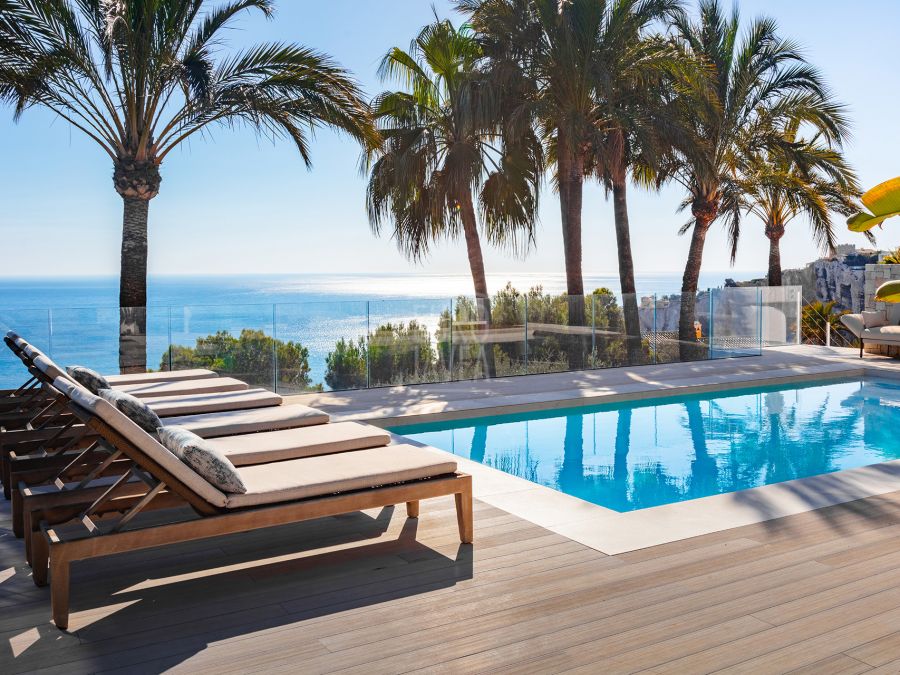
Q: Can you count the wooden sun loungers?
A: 6